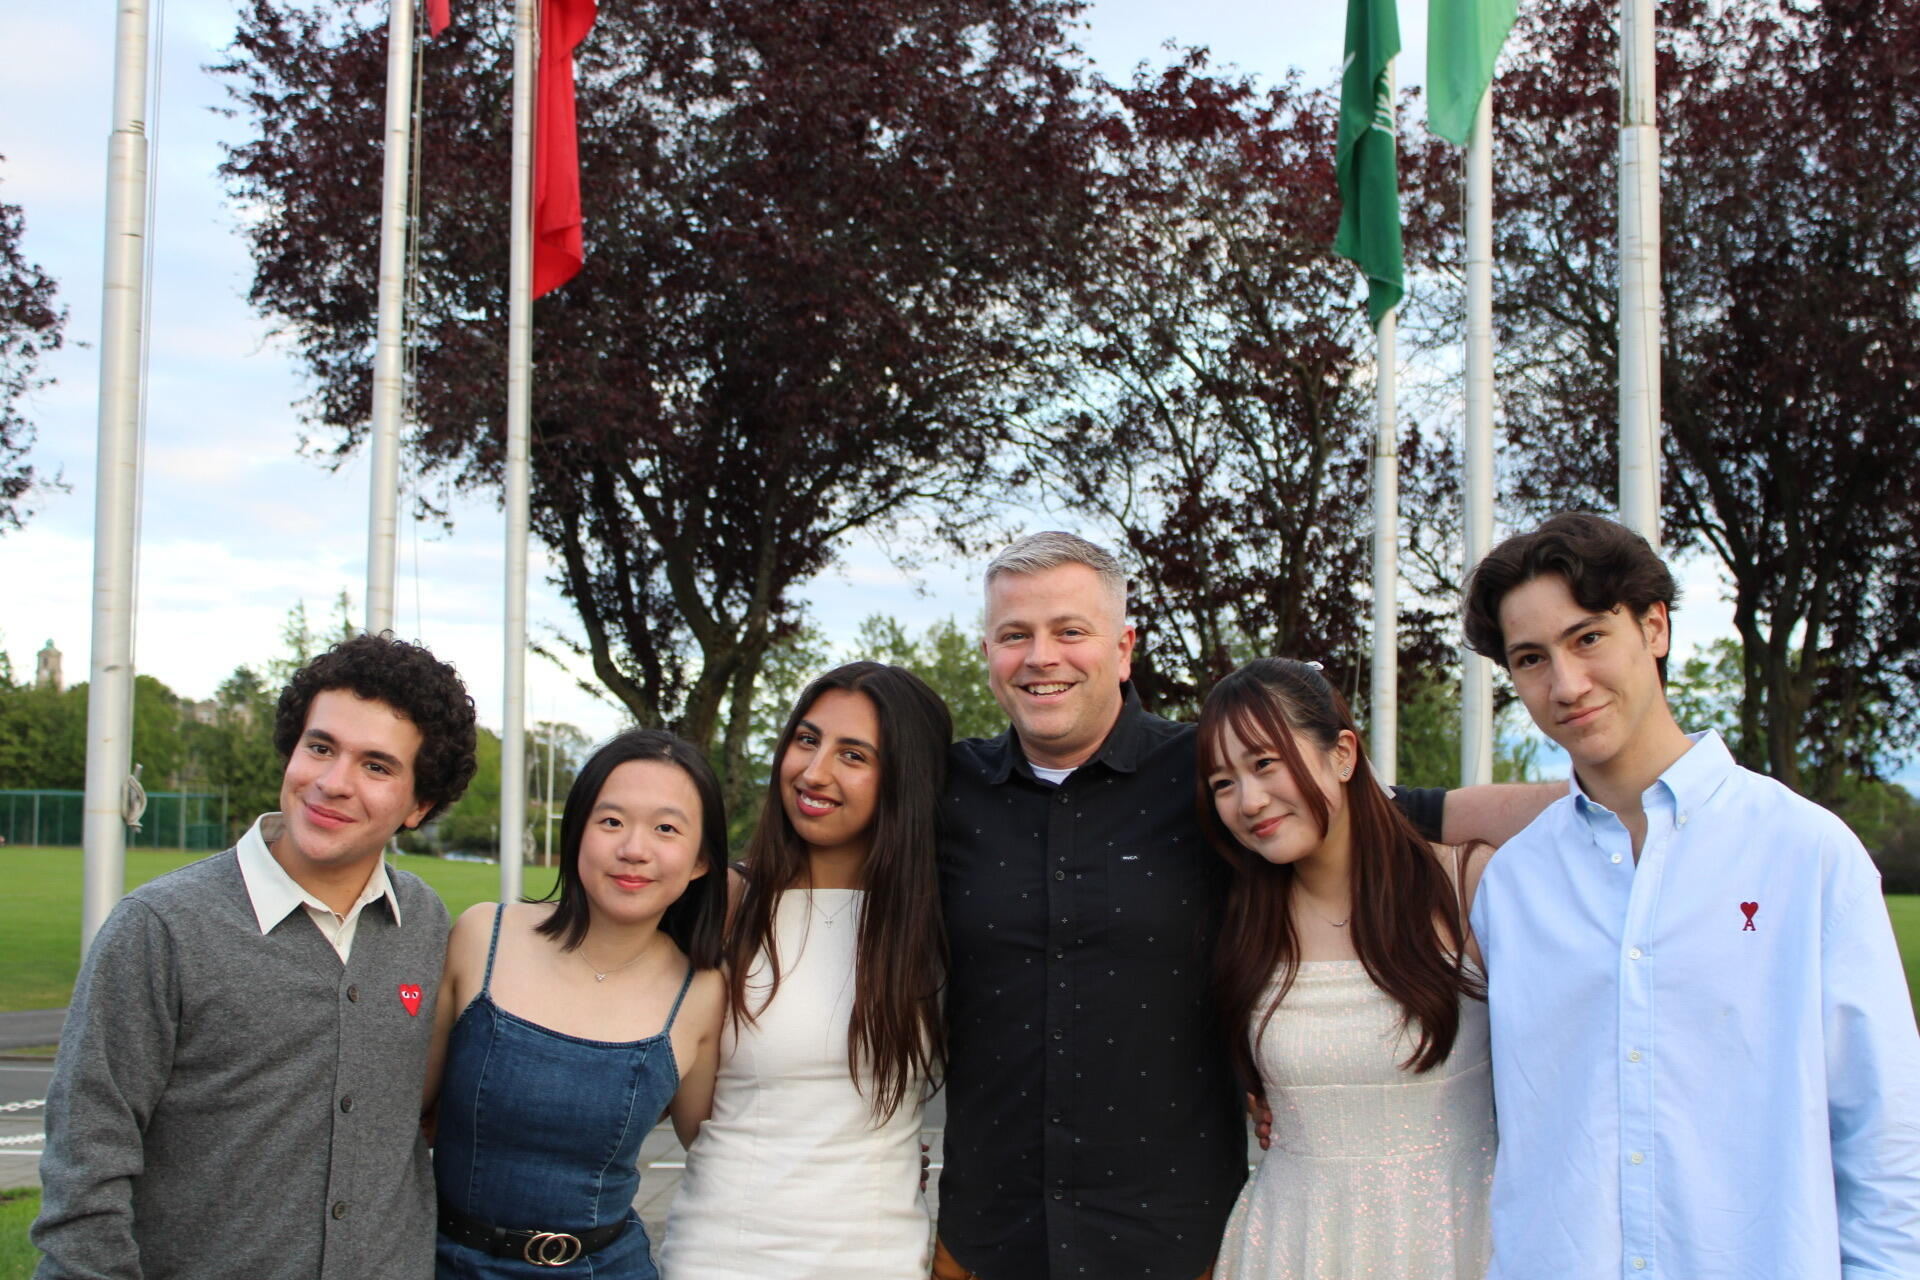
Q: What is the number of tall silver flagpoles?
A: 6